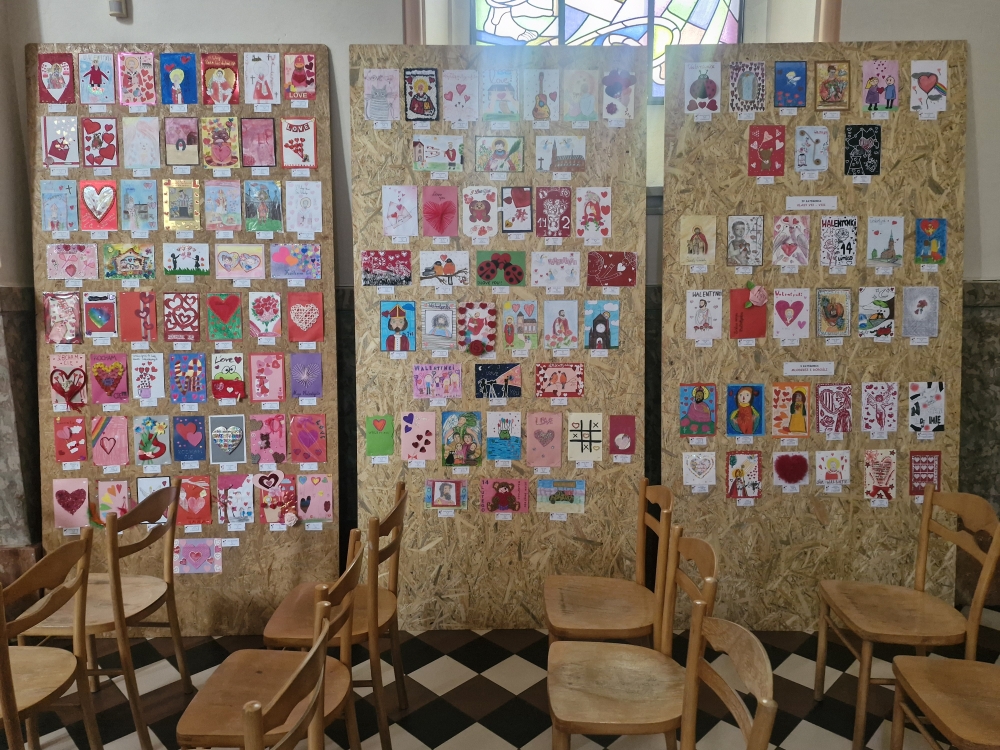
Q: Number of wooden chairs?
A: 10